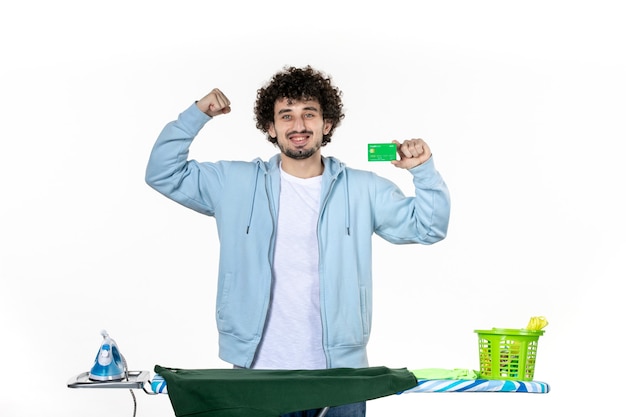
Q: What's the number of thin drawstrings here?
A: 2